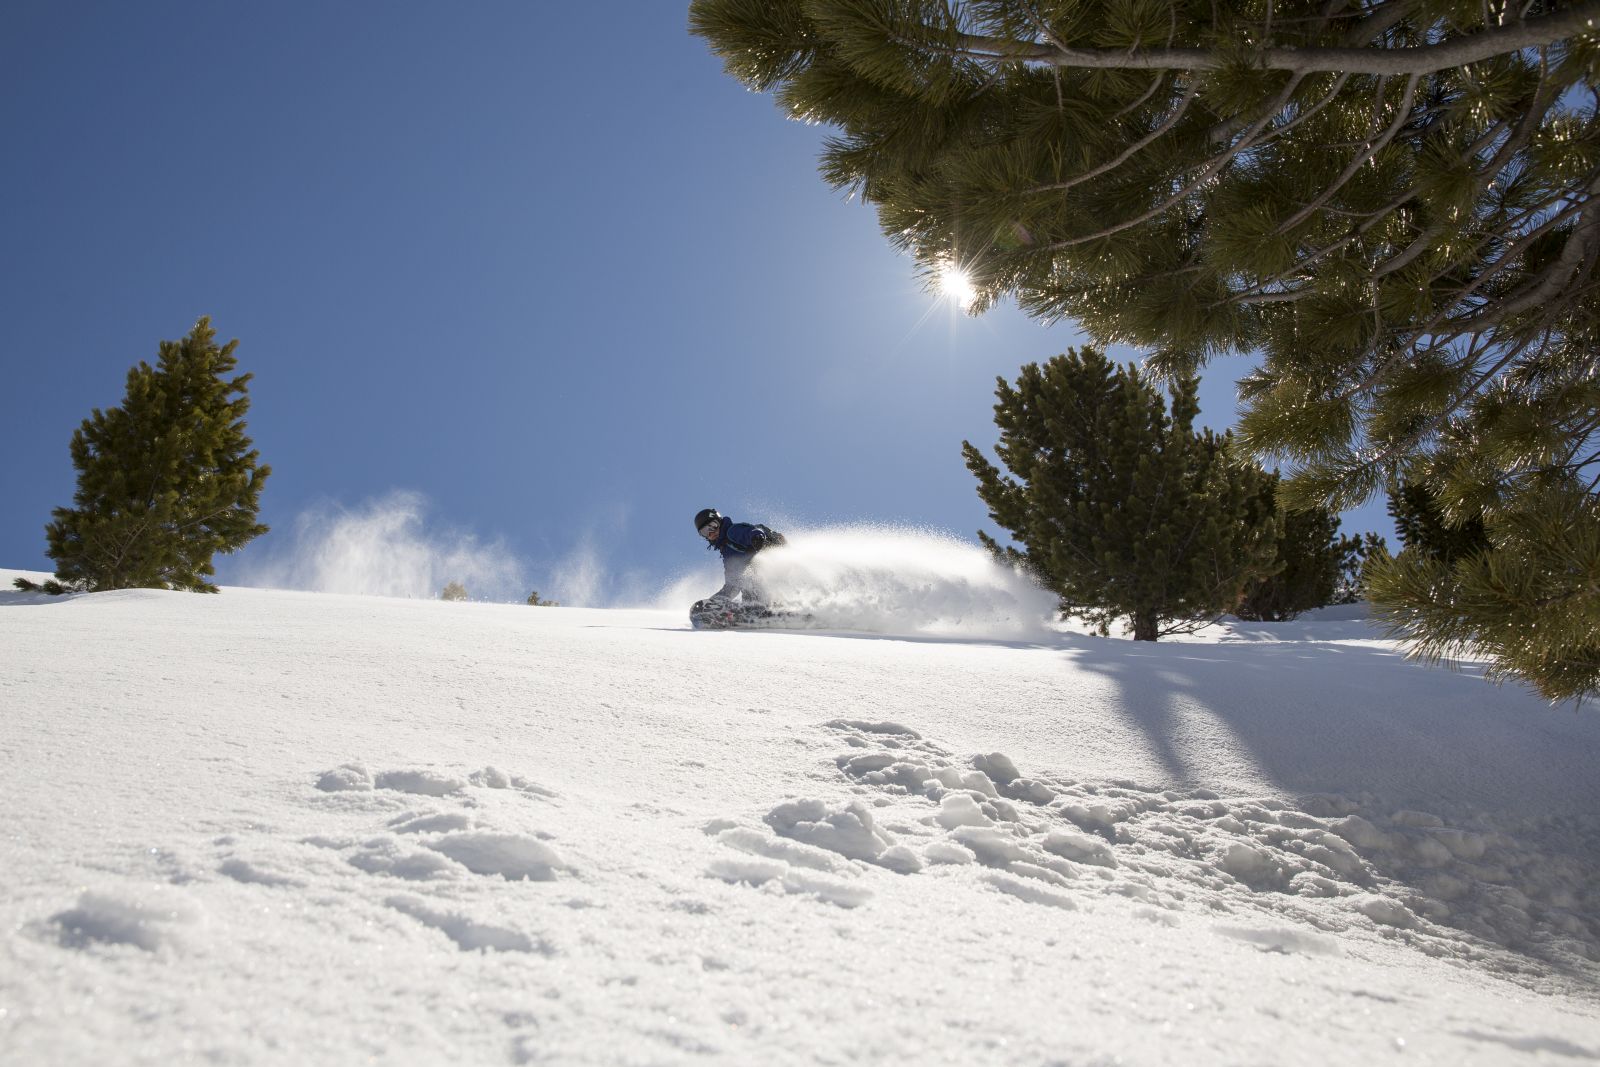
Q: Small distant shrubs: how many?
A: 2